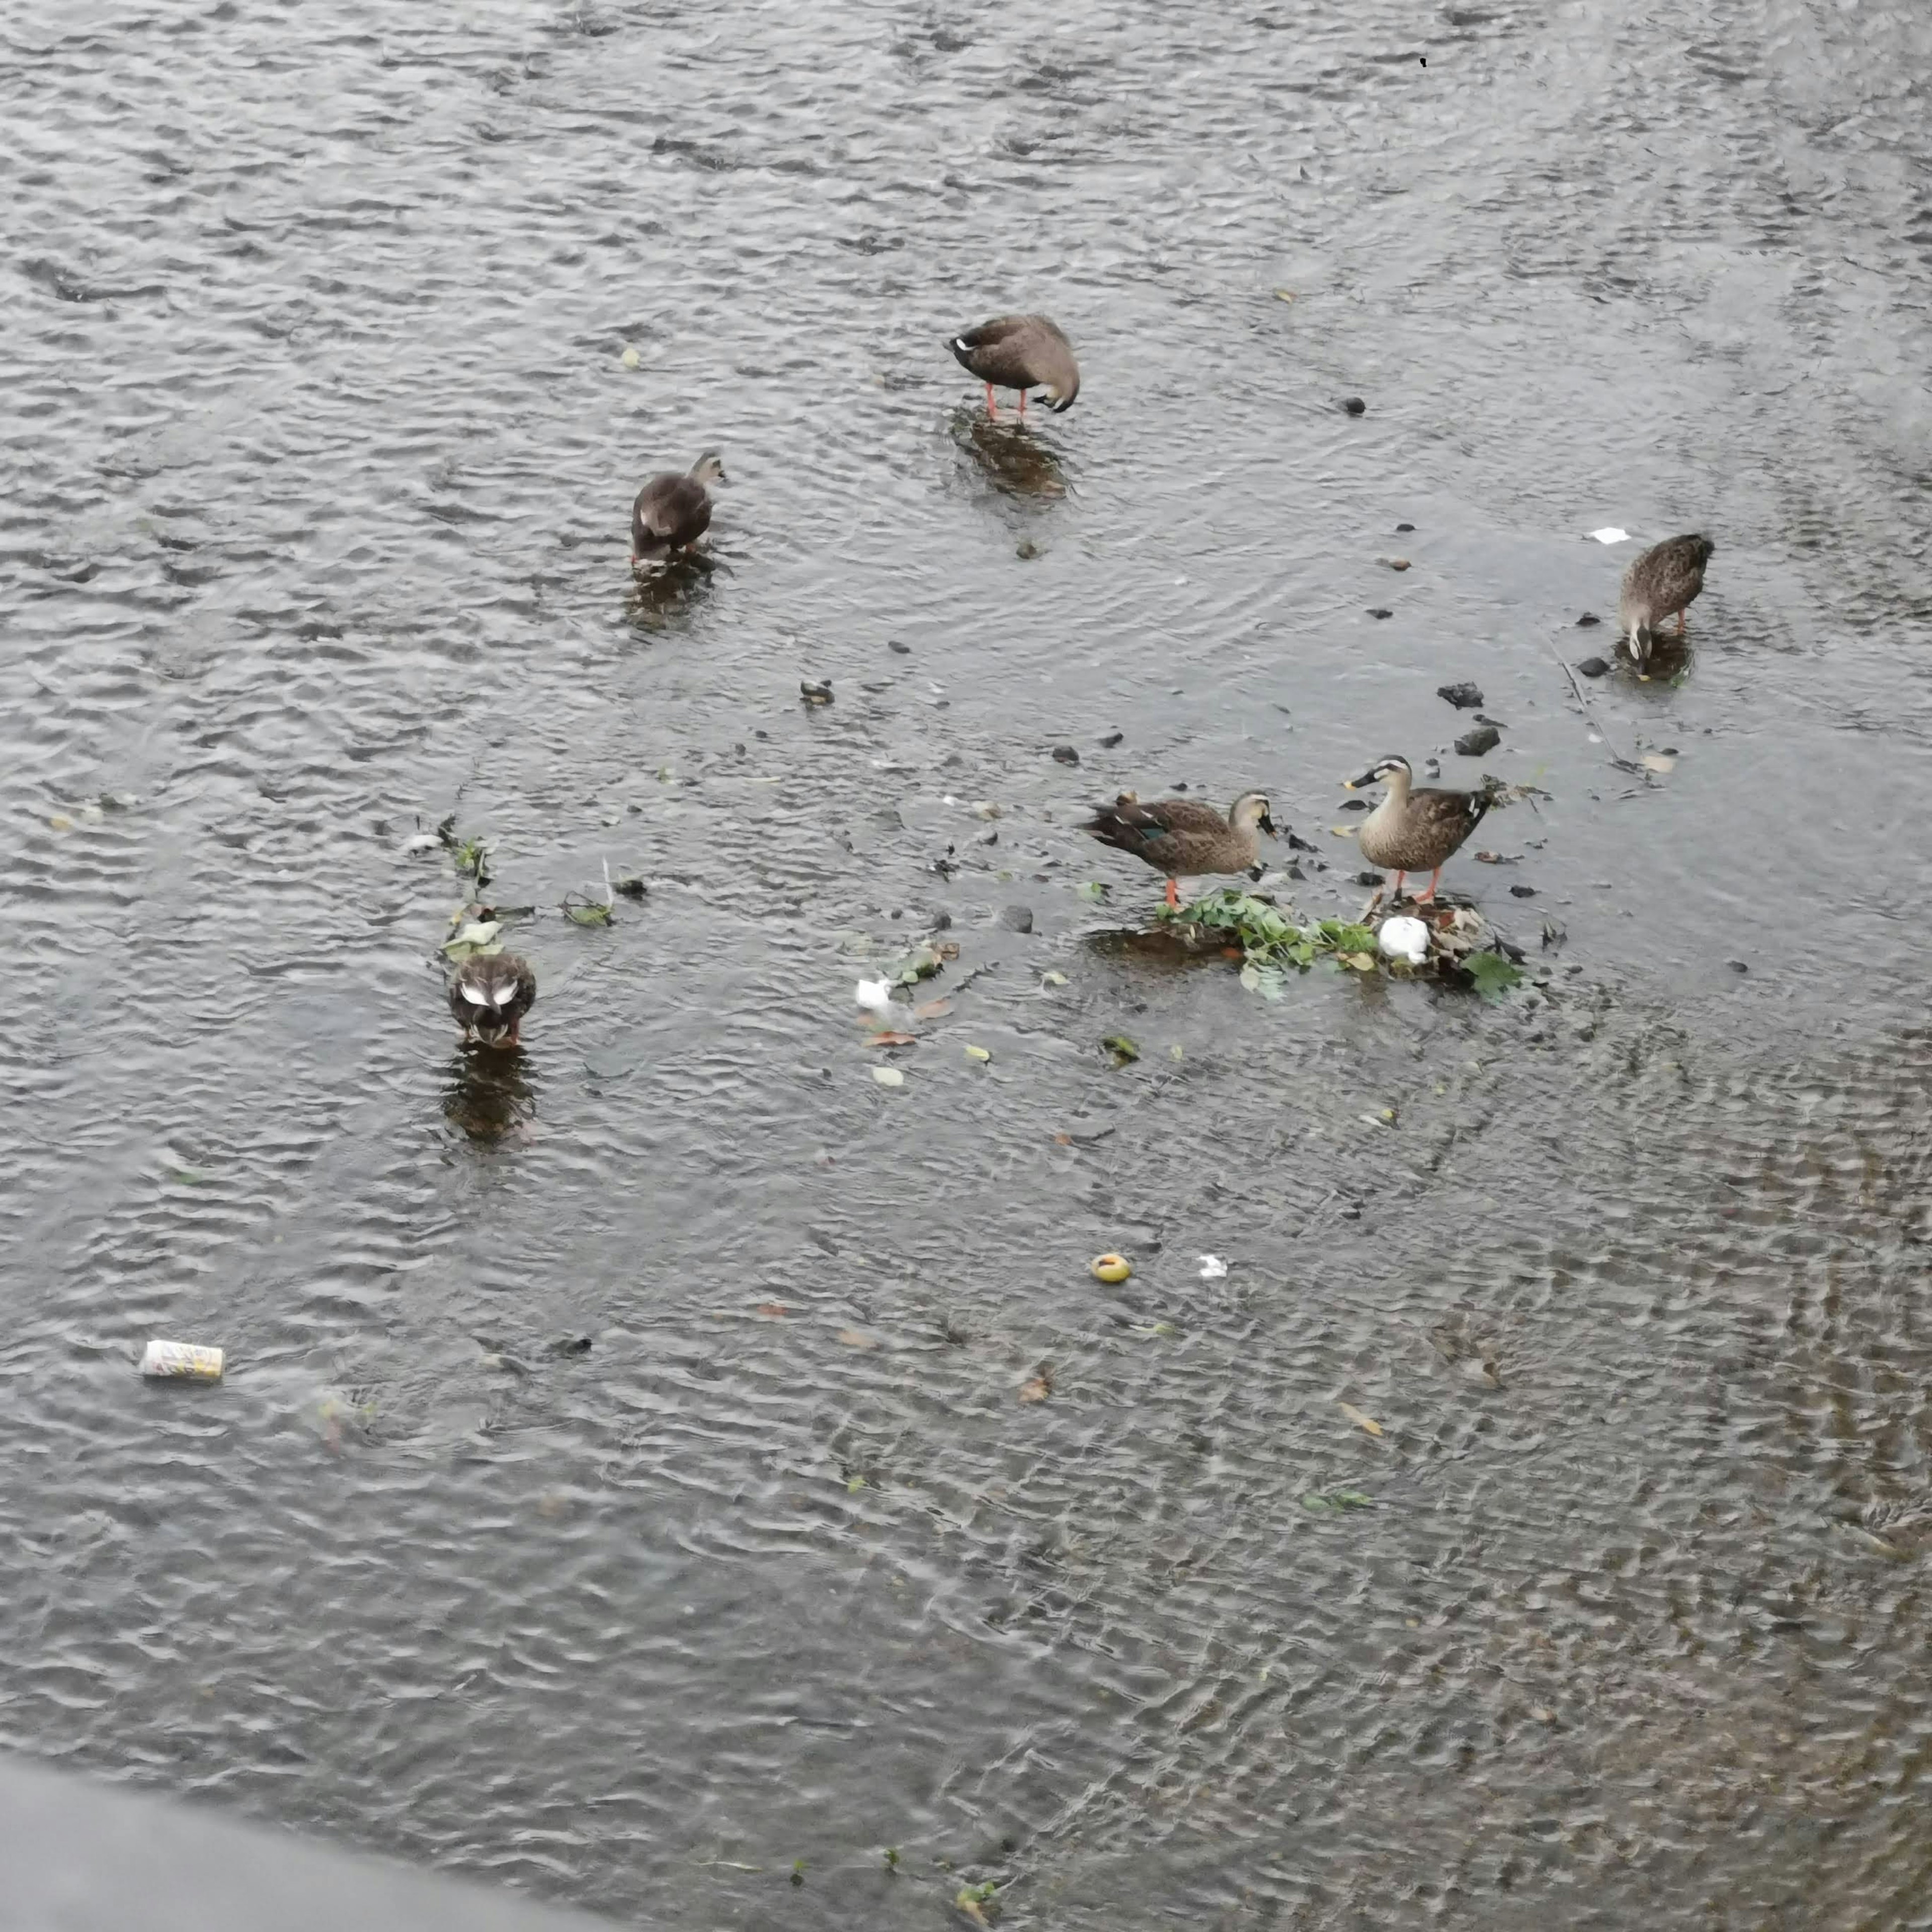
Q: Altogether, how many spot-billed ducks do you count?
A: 6